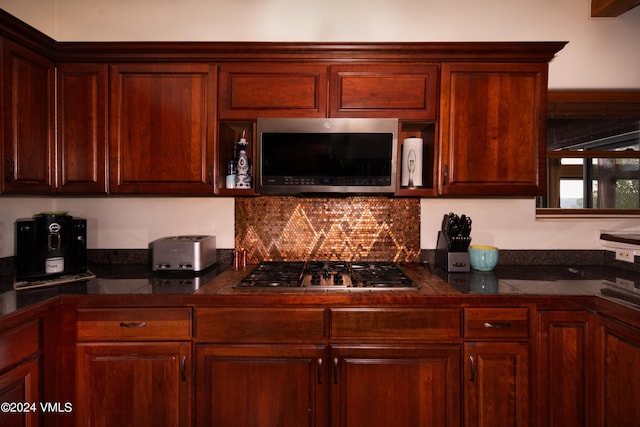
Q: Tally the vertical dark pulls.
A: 7